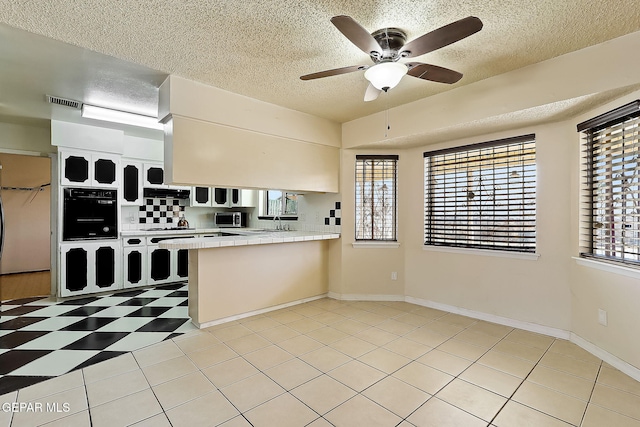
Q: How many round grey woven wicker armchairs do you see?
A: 0